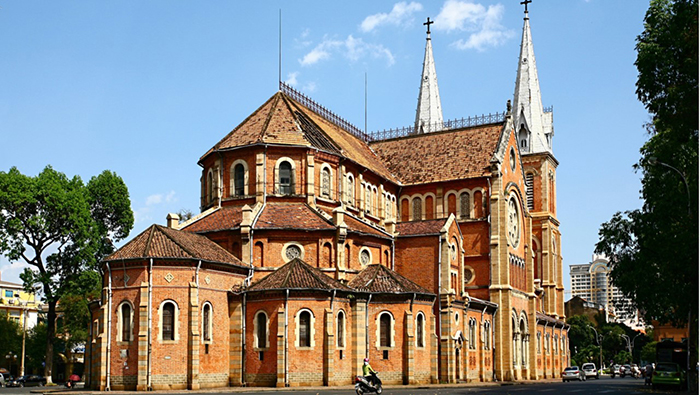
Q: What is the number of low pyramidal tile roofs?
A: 3